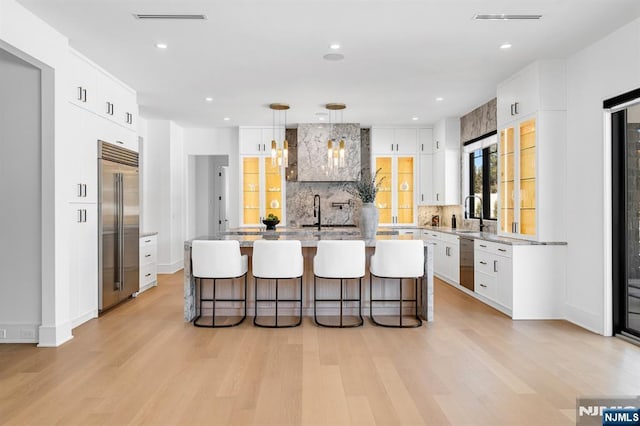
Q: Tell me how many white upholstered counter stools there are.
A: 4